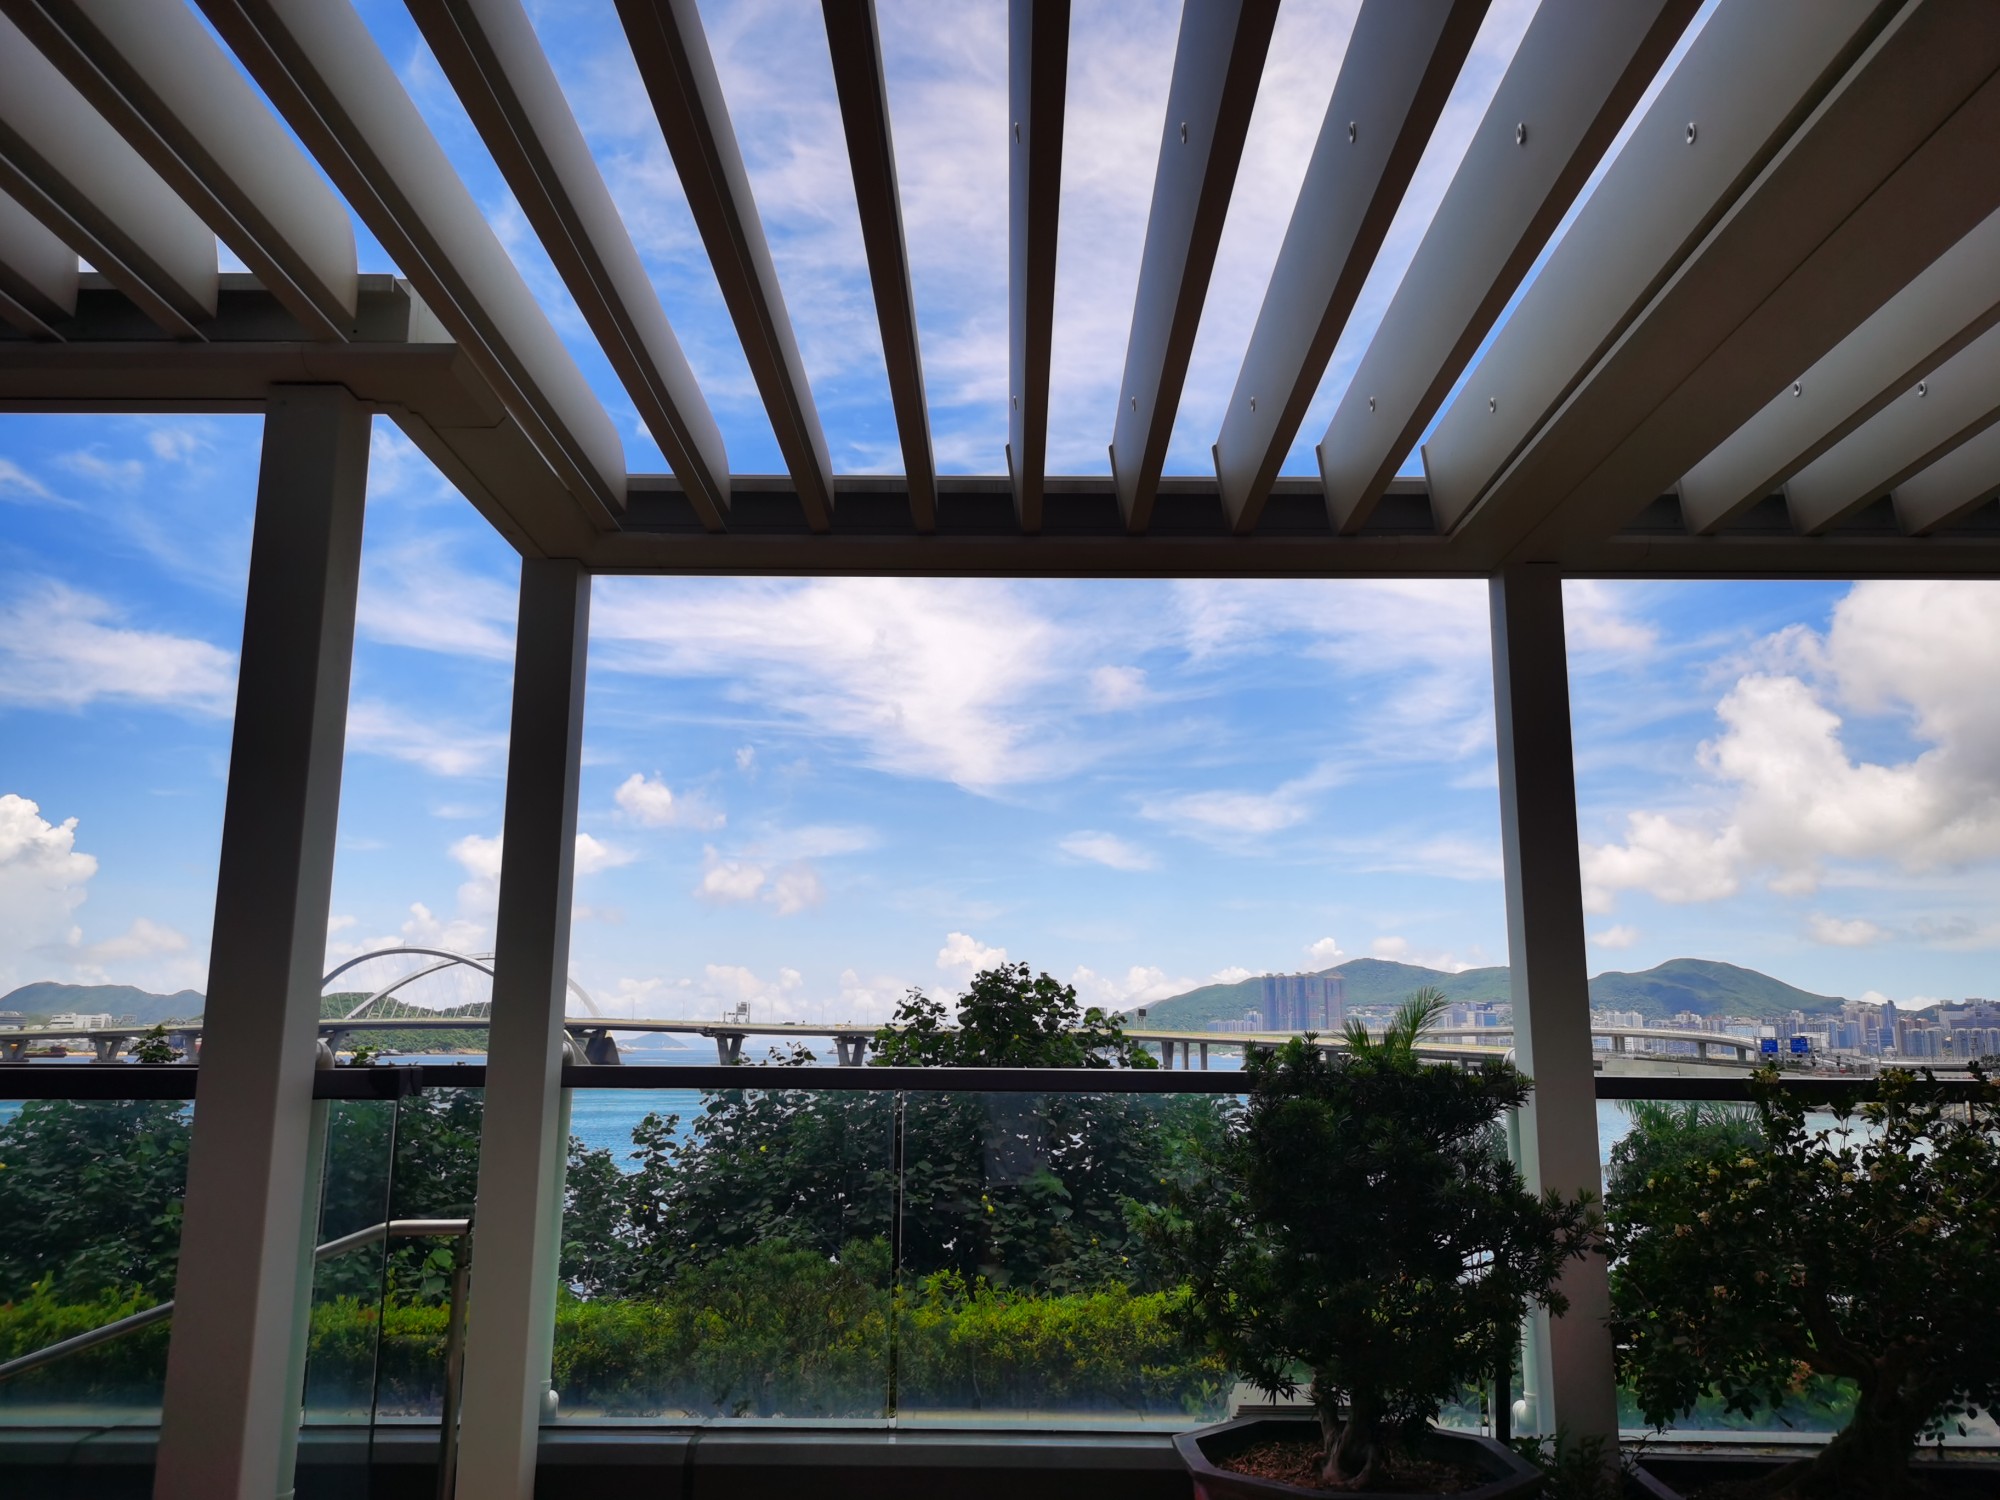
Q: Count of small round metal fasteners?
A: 12